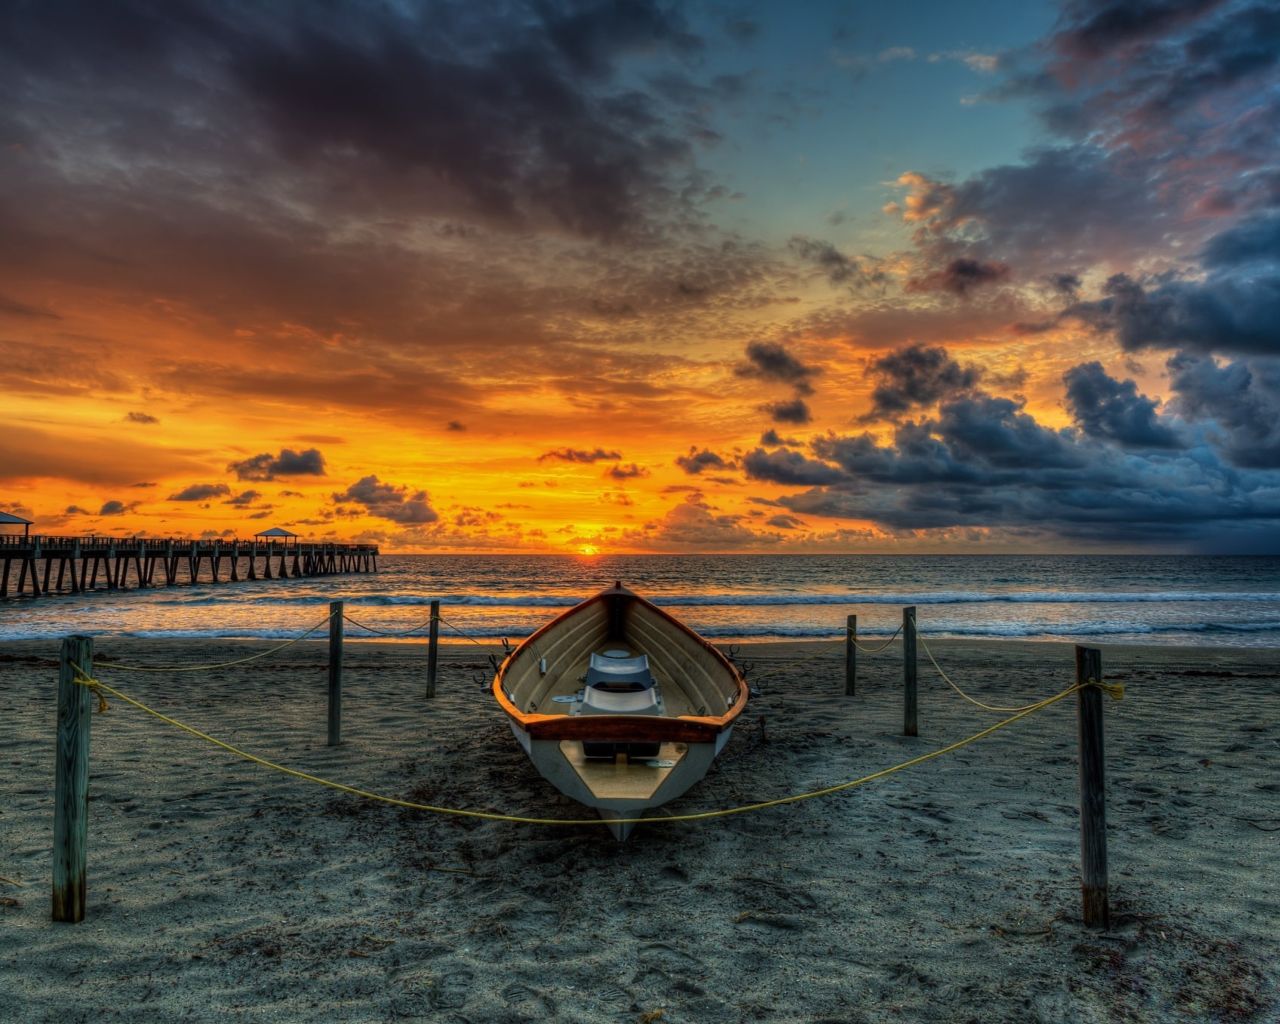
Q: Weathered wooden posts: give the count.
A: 6